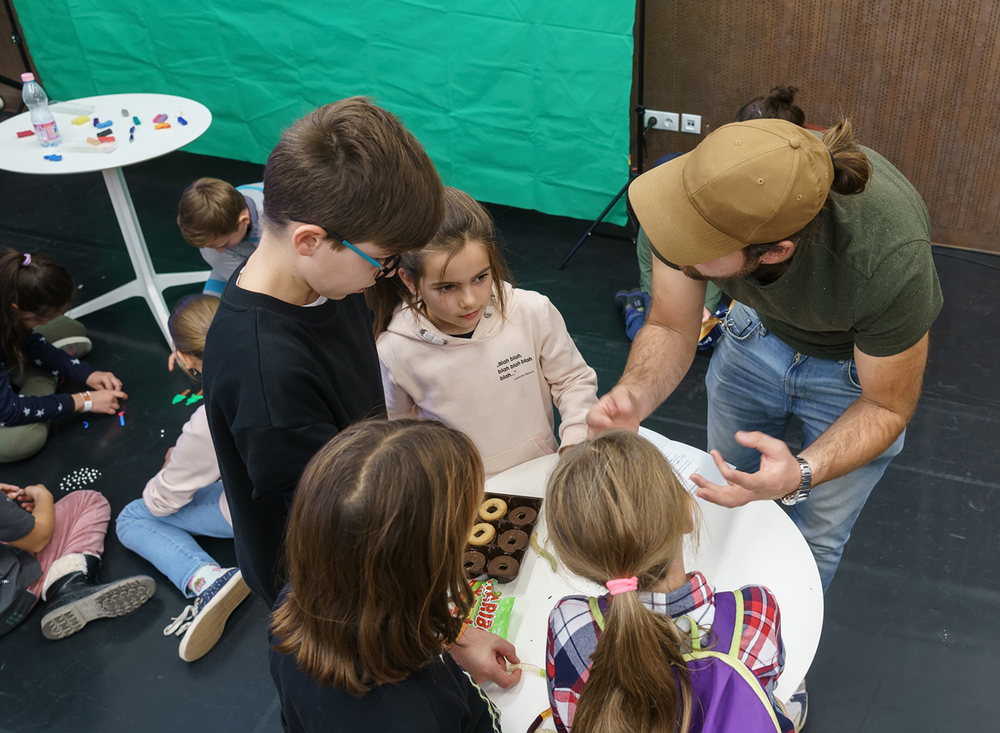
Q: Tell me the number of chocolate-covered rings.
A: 4